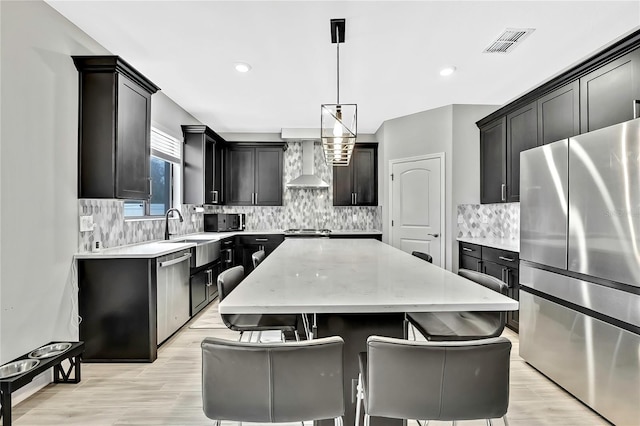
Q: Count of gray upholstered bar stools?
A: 6